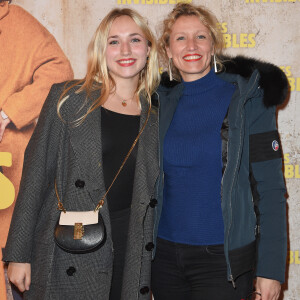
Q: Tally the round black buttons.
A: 5